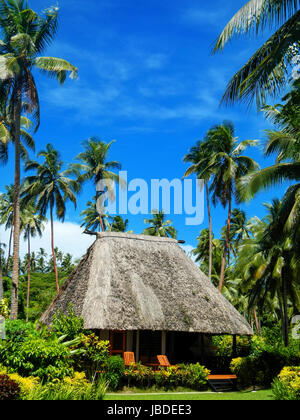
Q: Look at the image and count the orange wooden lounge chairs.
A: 2